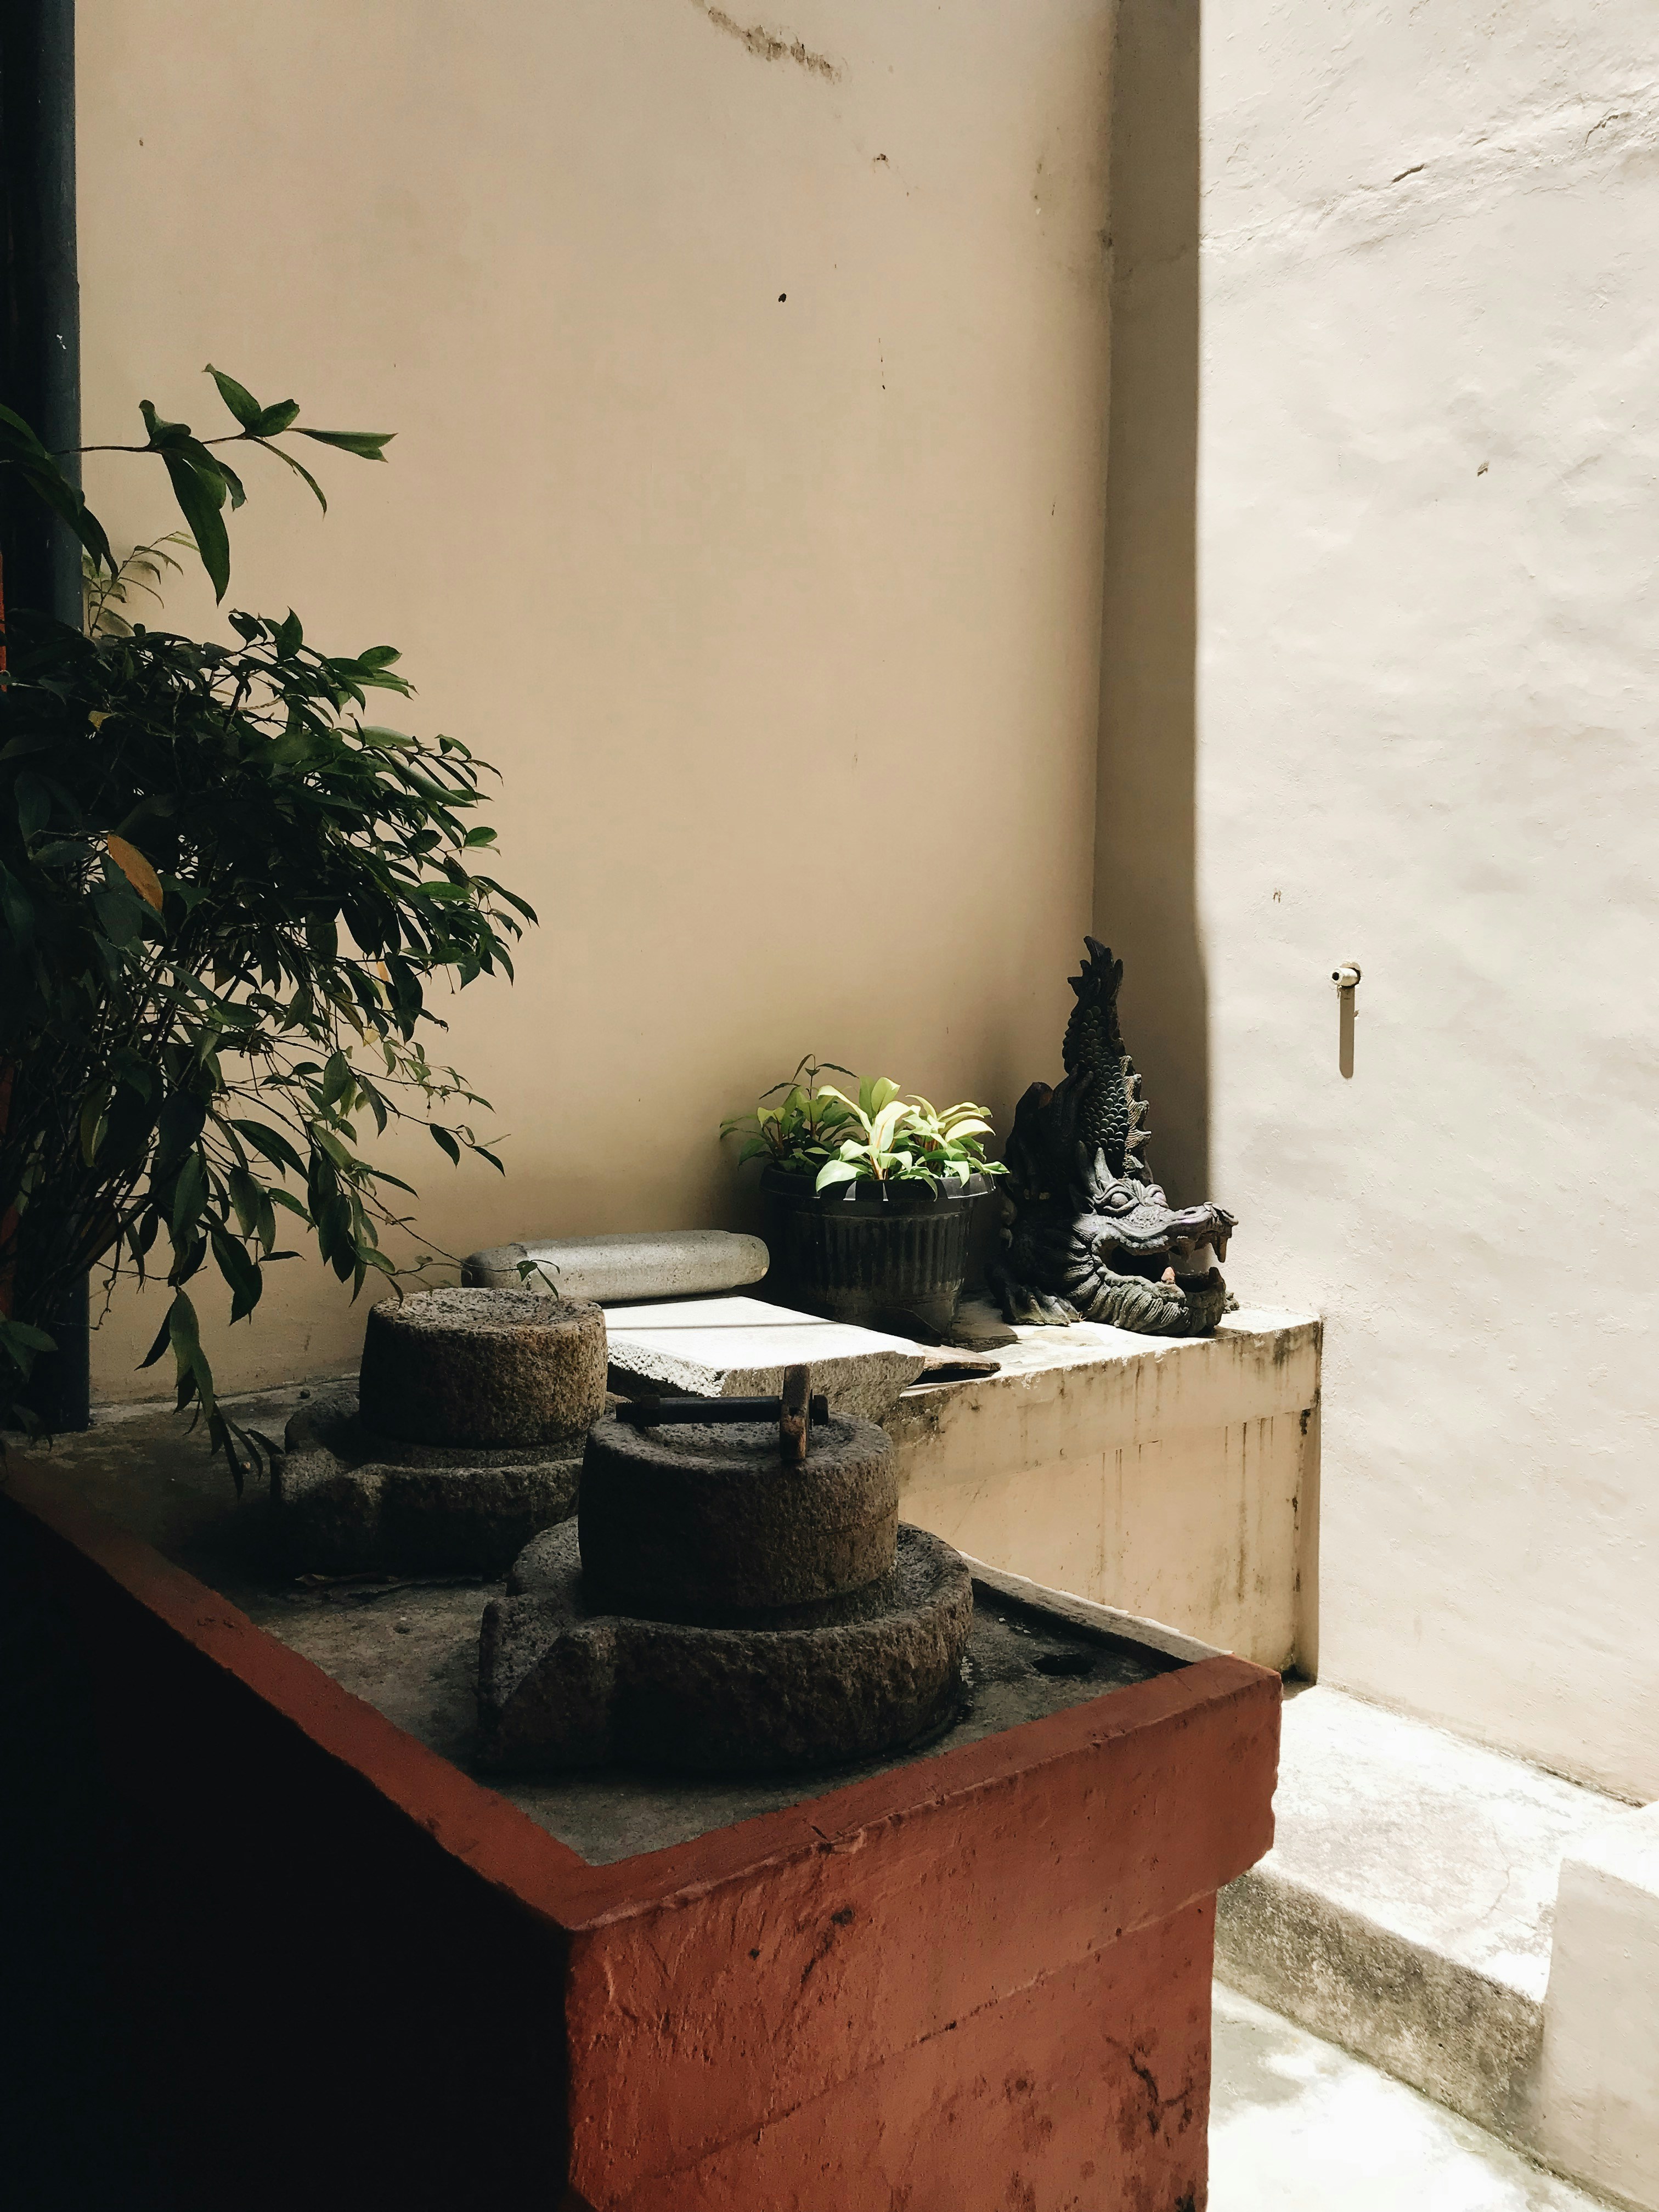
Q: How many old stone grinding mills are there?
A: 2